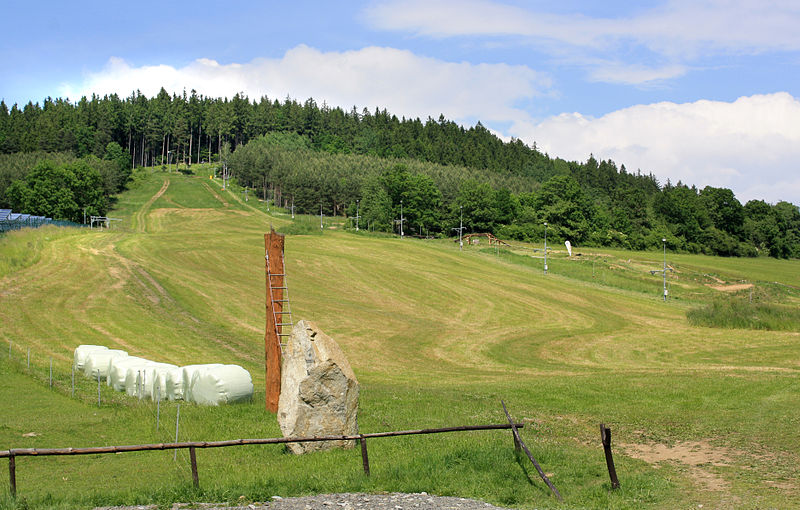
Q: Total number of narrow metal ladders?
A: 1